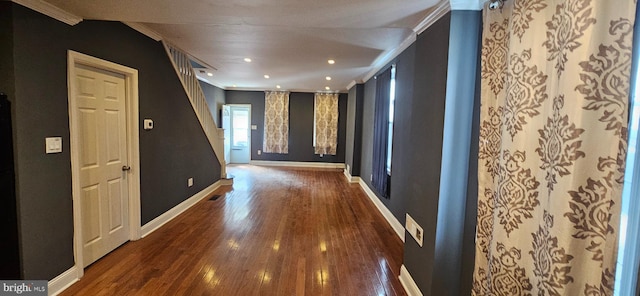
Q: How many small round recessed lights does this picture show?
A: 8